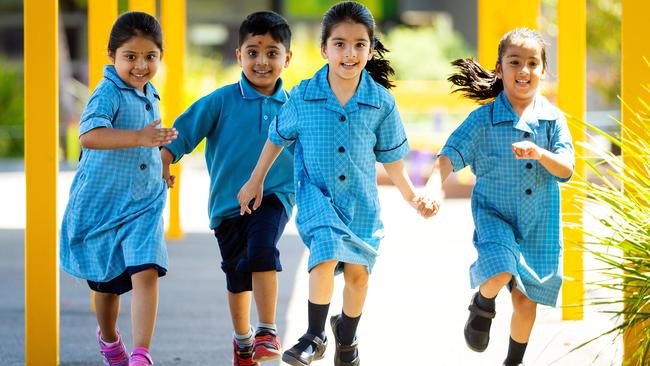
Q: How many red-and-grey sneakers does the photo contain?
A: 2